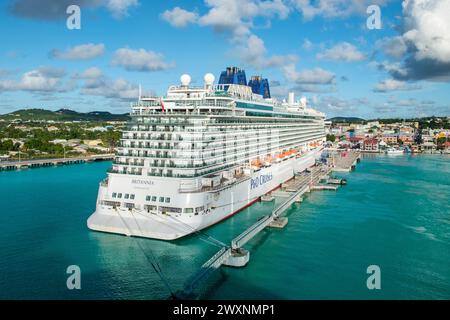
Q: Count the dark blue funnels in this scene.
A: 2